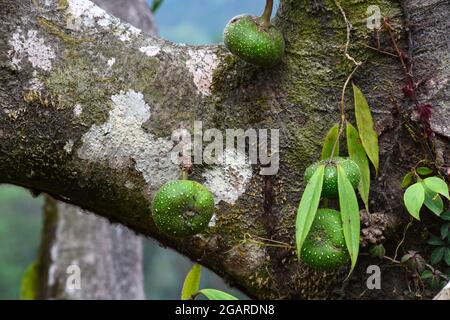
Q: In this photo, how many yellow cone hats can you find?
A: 0